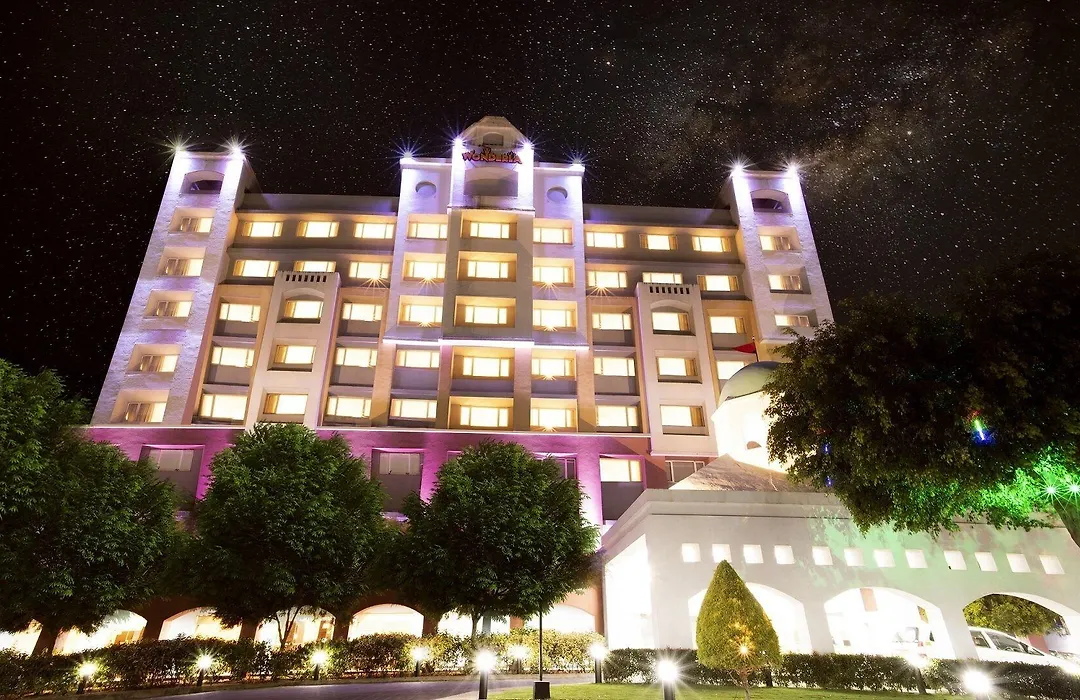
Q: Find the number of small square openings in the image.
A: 12